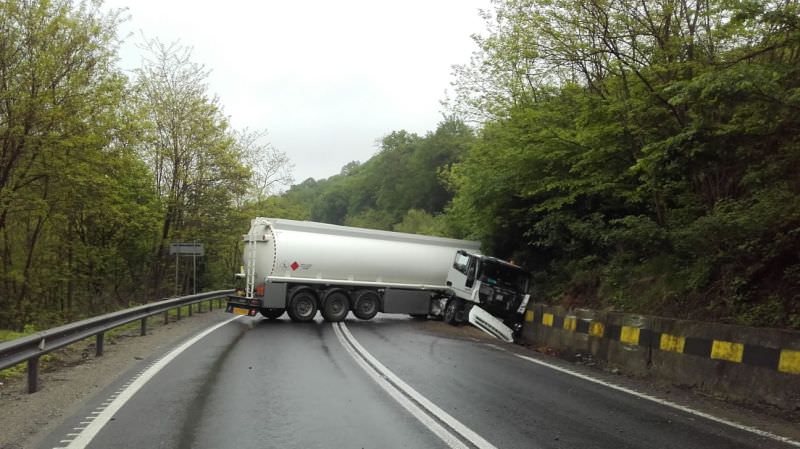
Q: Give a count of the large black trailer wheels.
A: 3